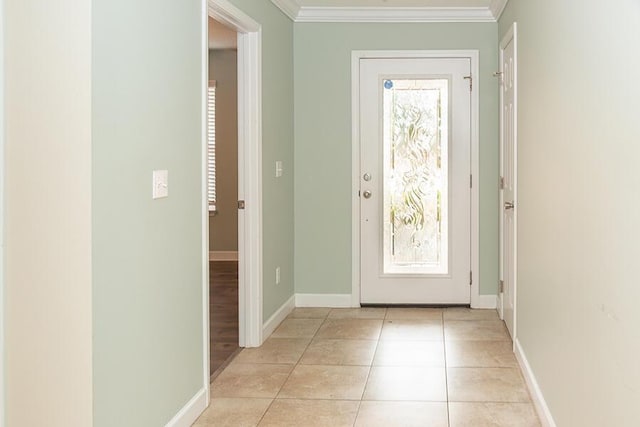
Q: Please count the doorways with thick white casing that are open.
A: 1